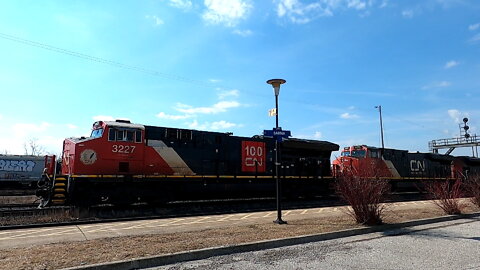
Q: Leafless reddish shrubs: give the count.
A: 3